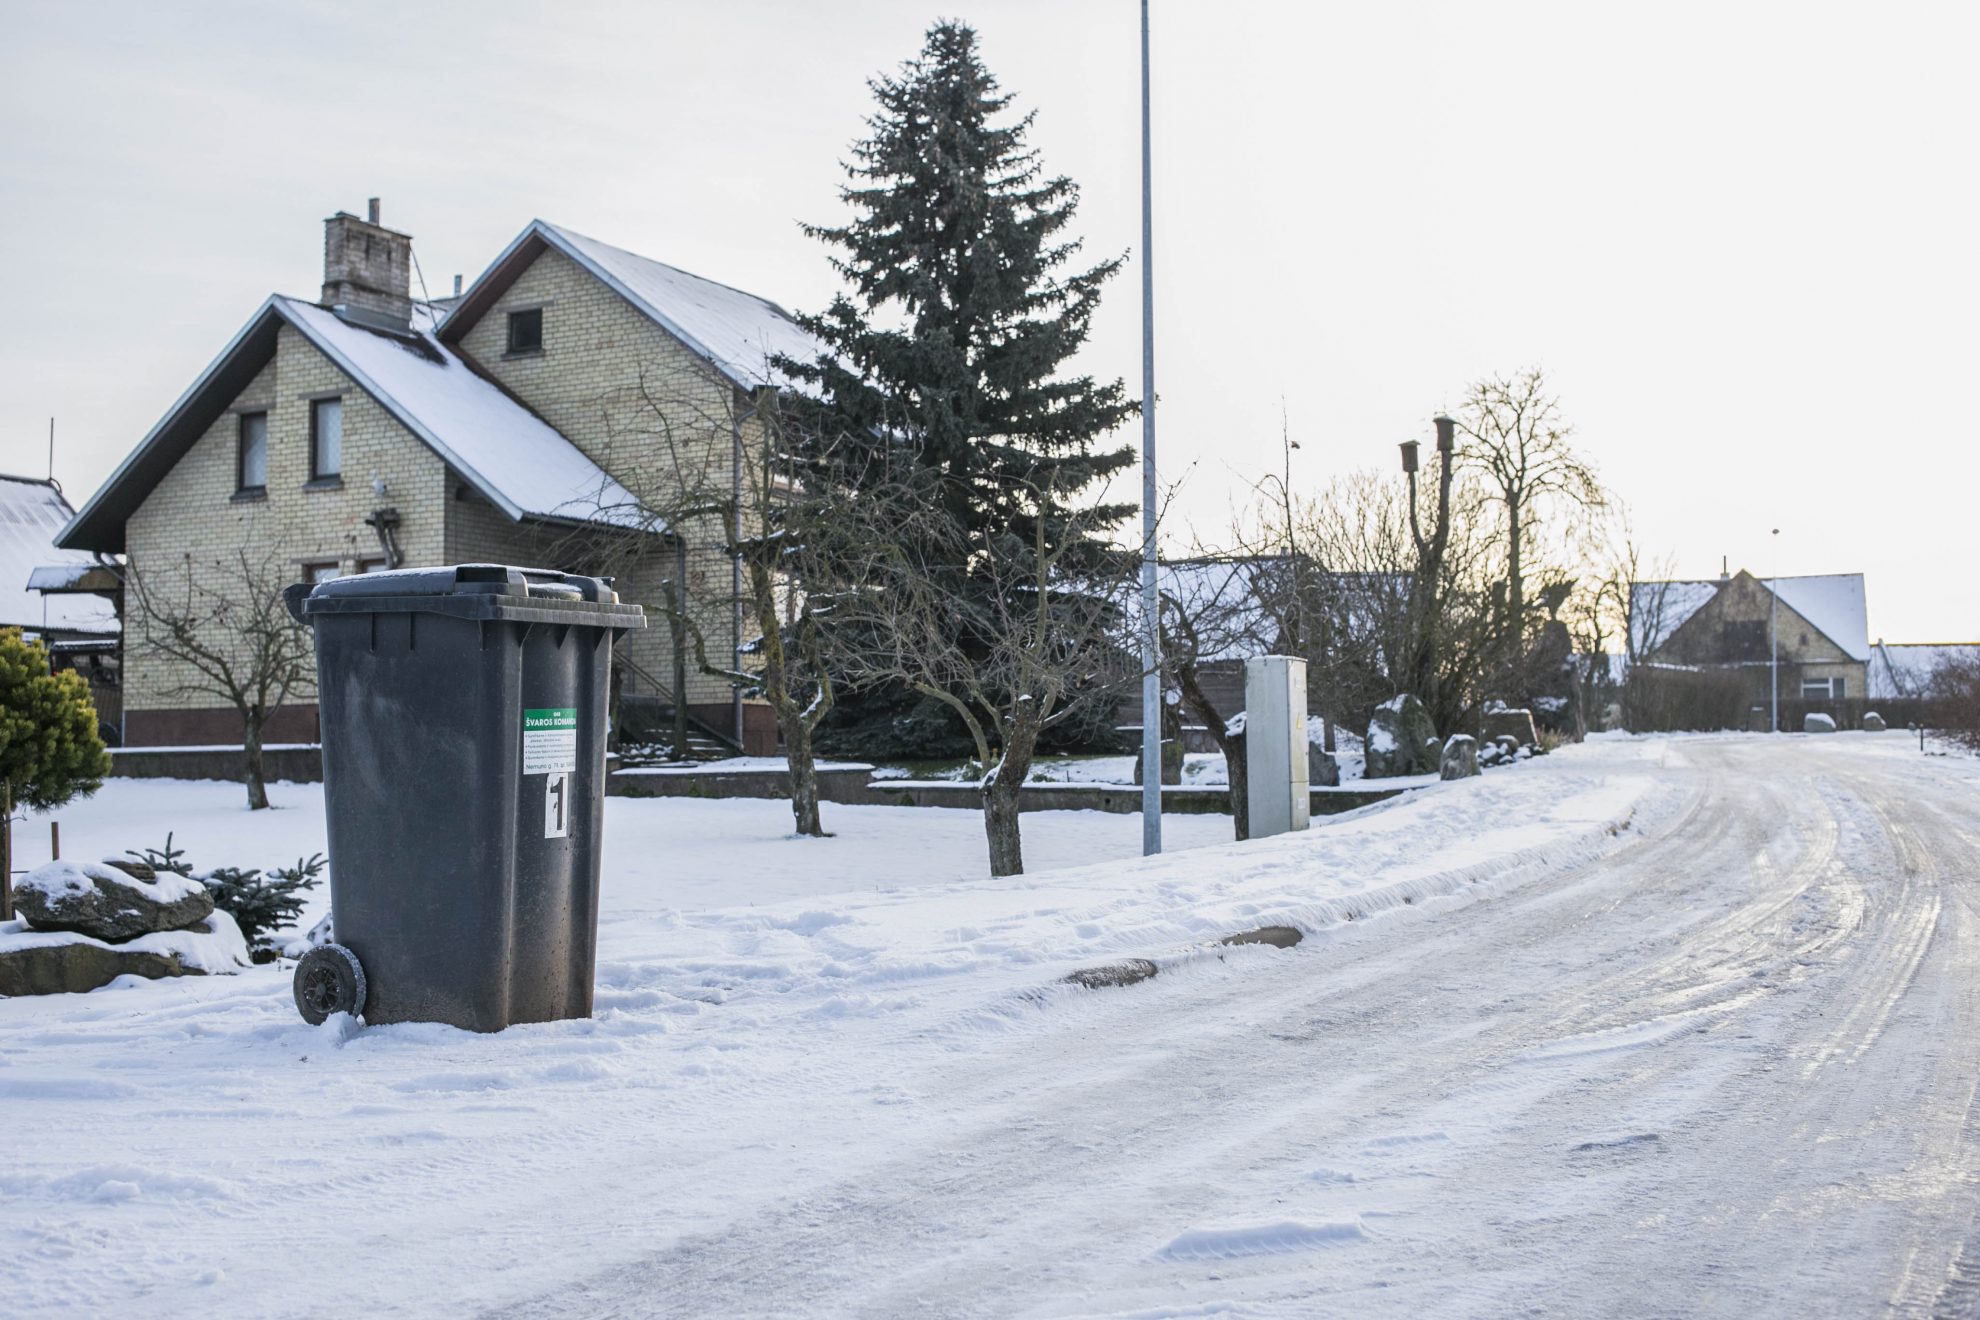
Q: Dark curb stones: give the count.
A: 2